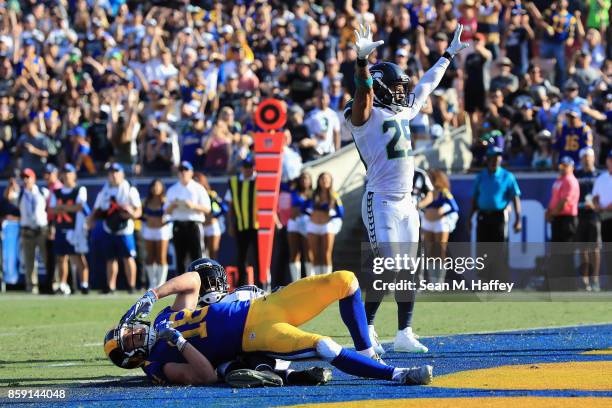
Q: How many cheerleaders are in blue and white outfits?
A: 5